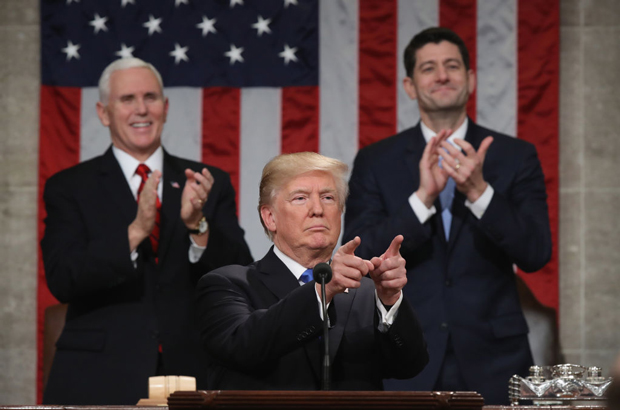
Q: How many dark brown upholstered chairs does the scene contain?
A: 2